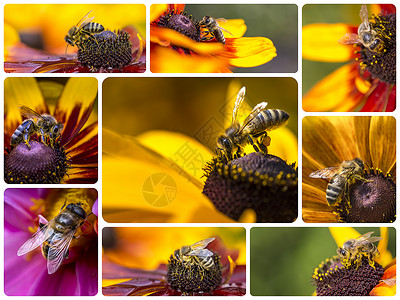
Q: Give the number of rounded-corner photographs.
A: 9